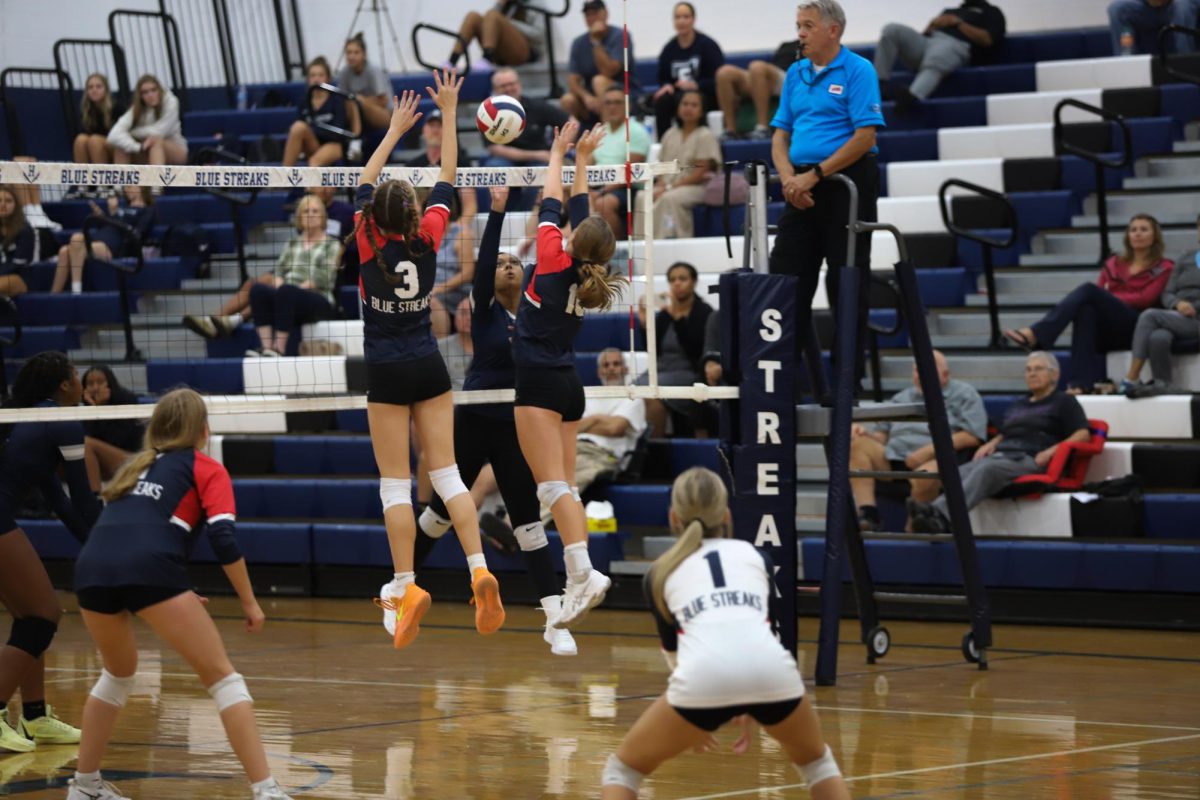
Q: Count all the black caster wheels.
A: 2